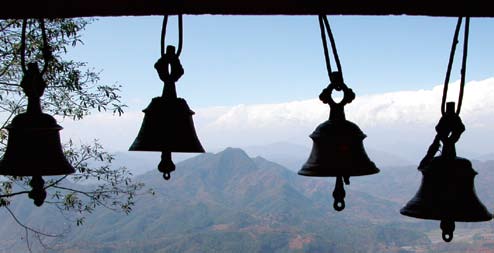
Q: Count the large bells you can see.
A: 4